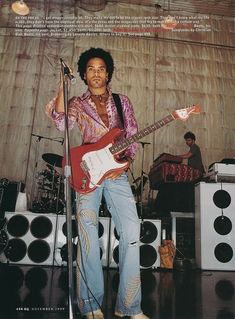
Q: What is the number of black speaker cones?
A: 15